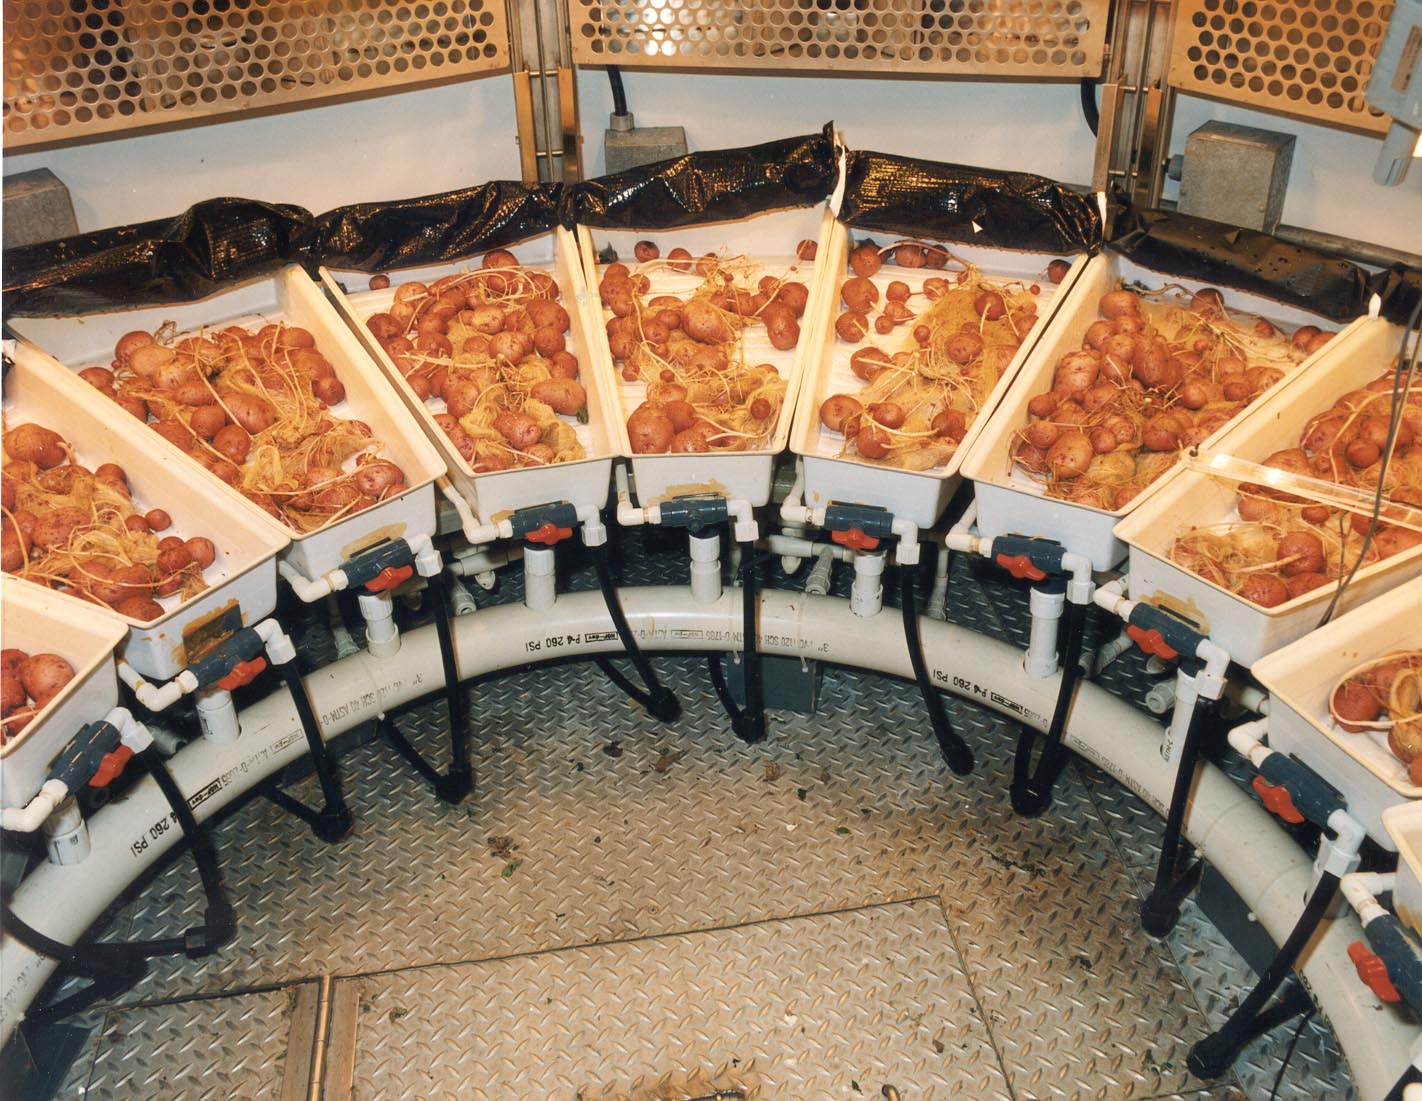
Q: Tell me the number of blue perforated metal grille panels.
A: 0